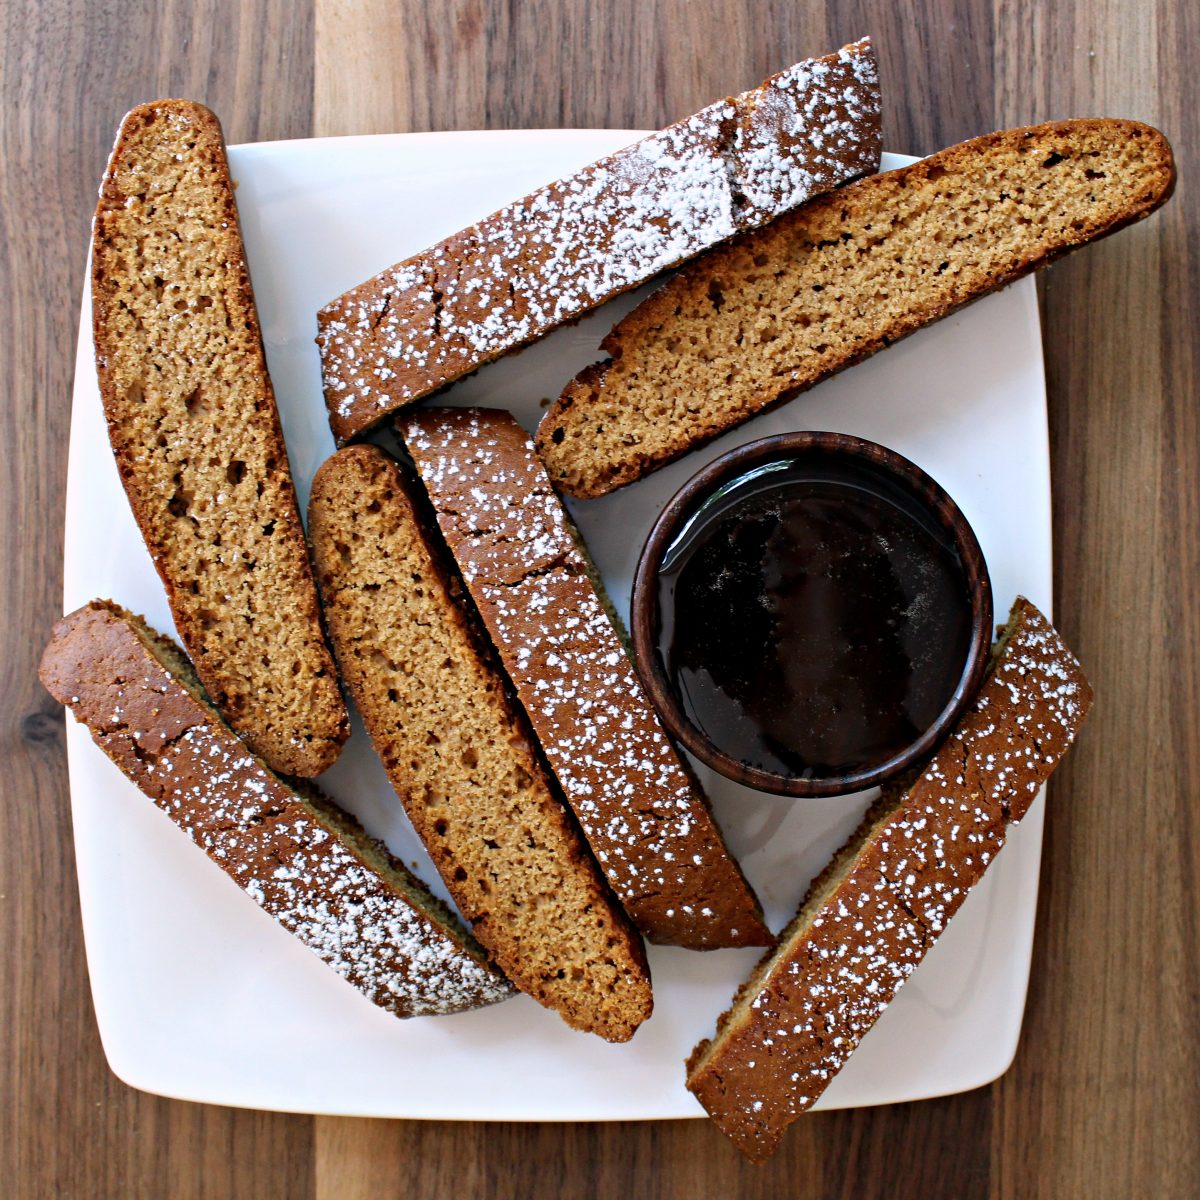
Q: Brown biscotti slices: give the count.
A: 7